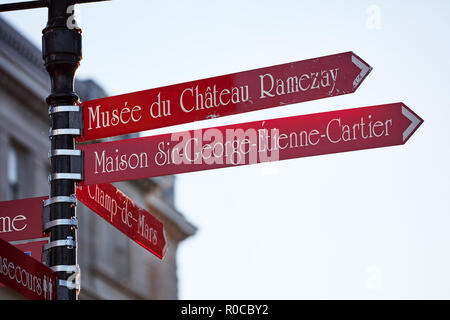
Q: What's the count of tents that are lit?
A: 0